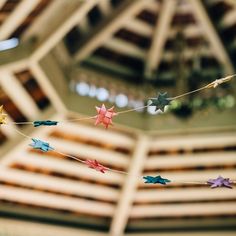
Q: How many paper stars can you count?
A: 9